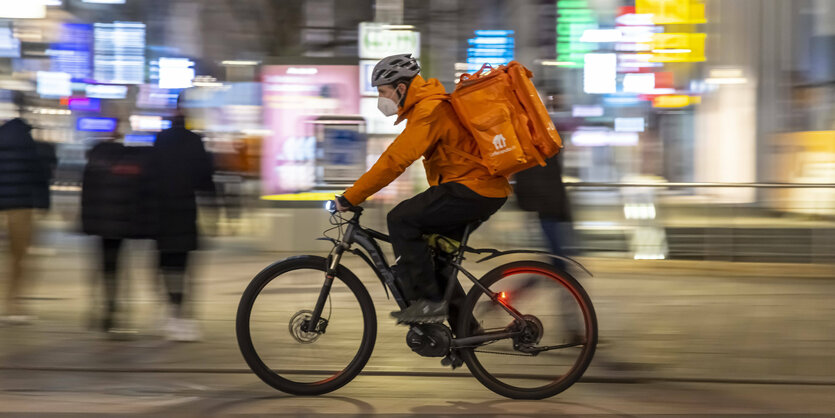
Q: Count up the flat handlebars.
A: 1